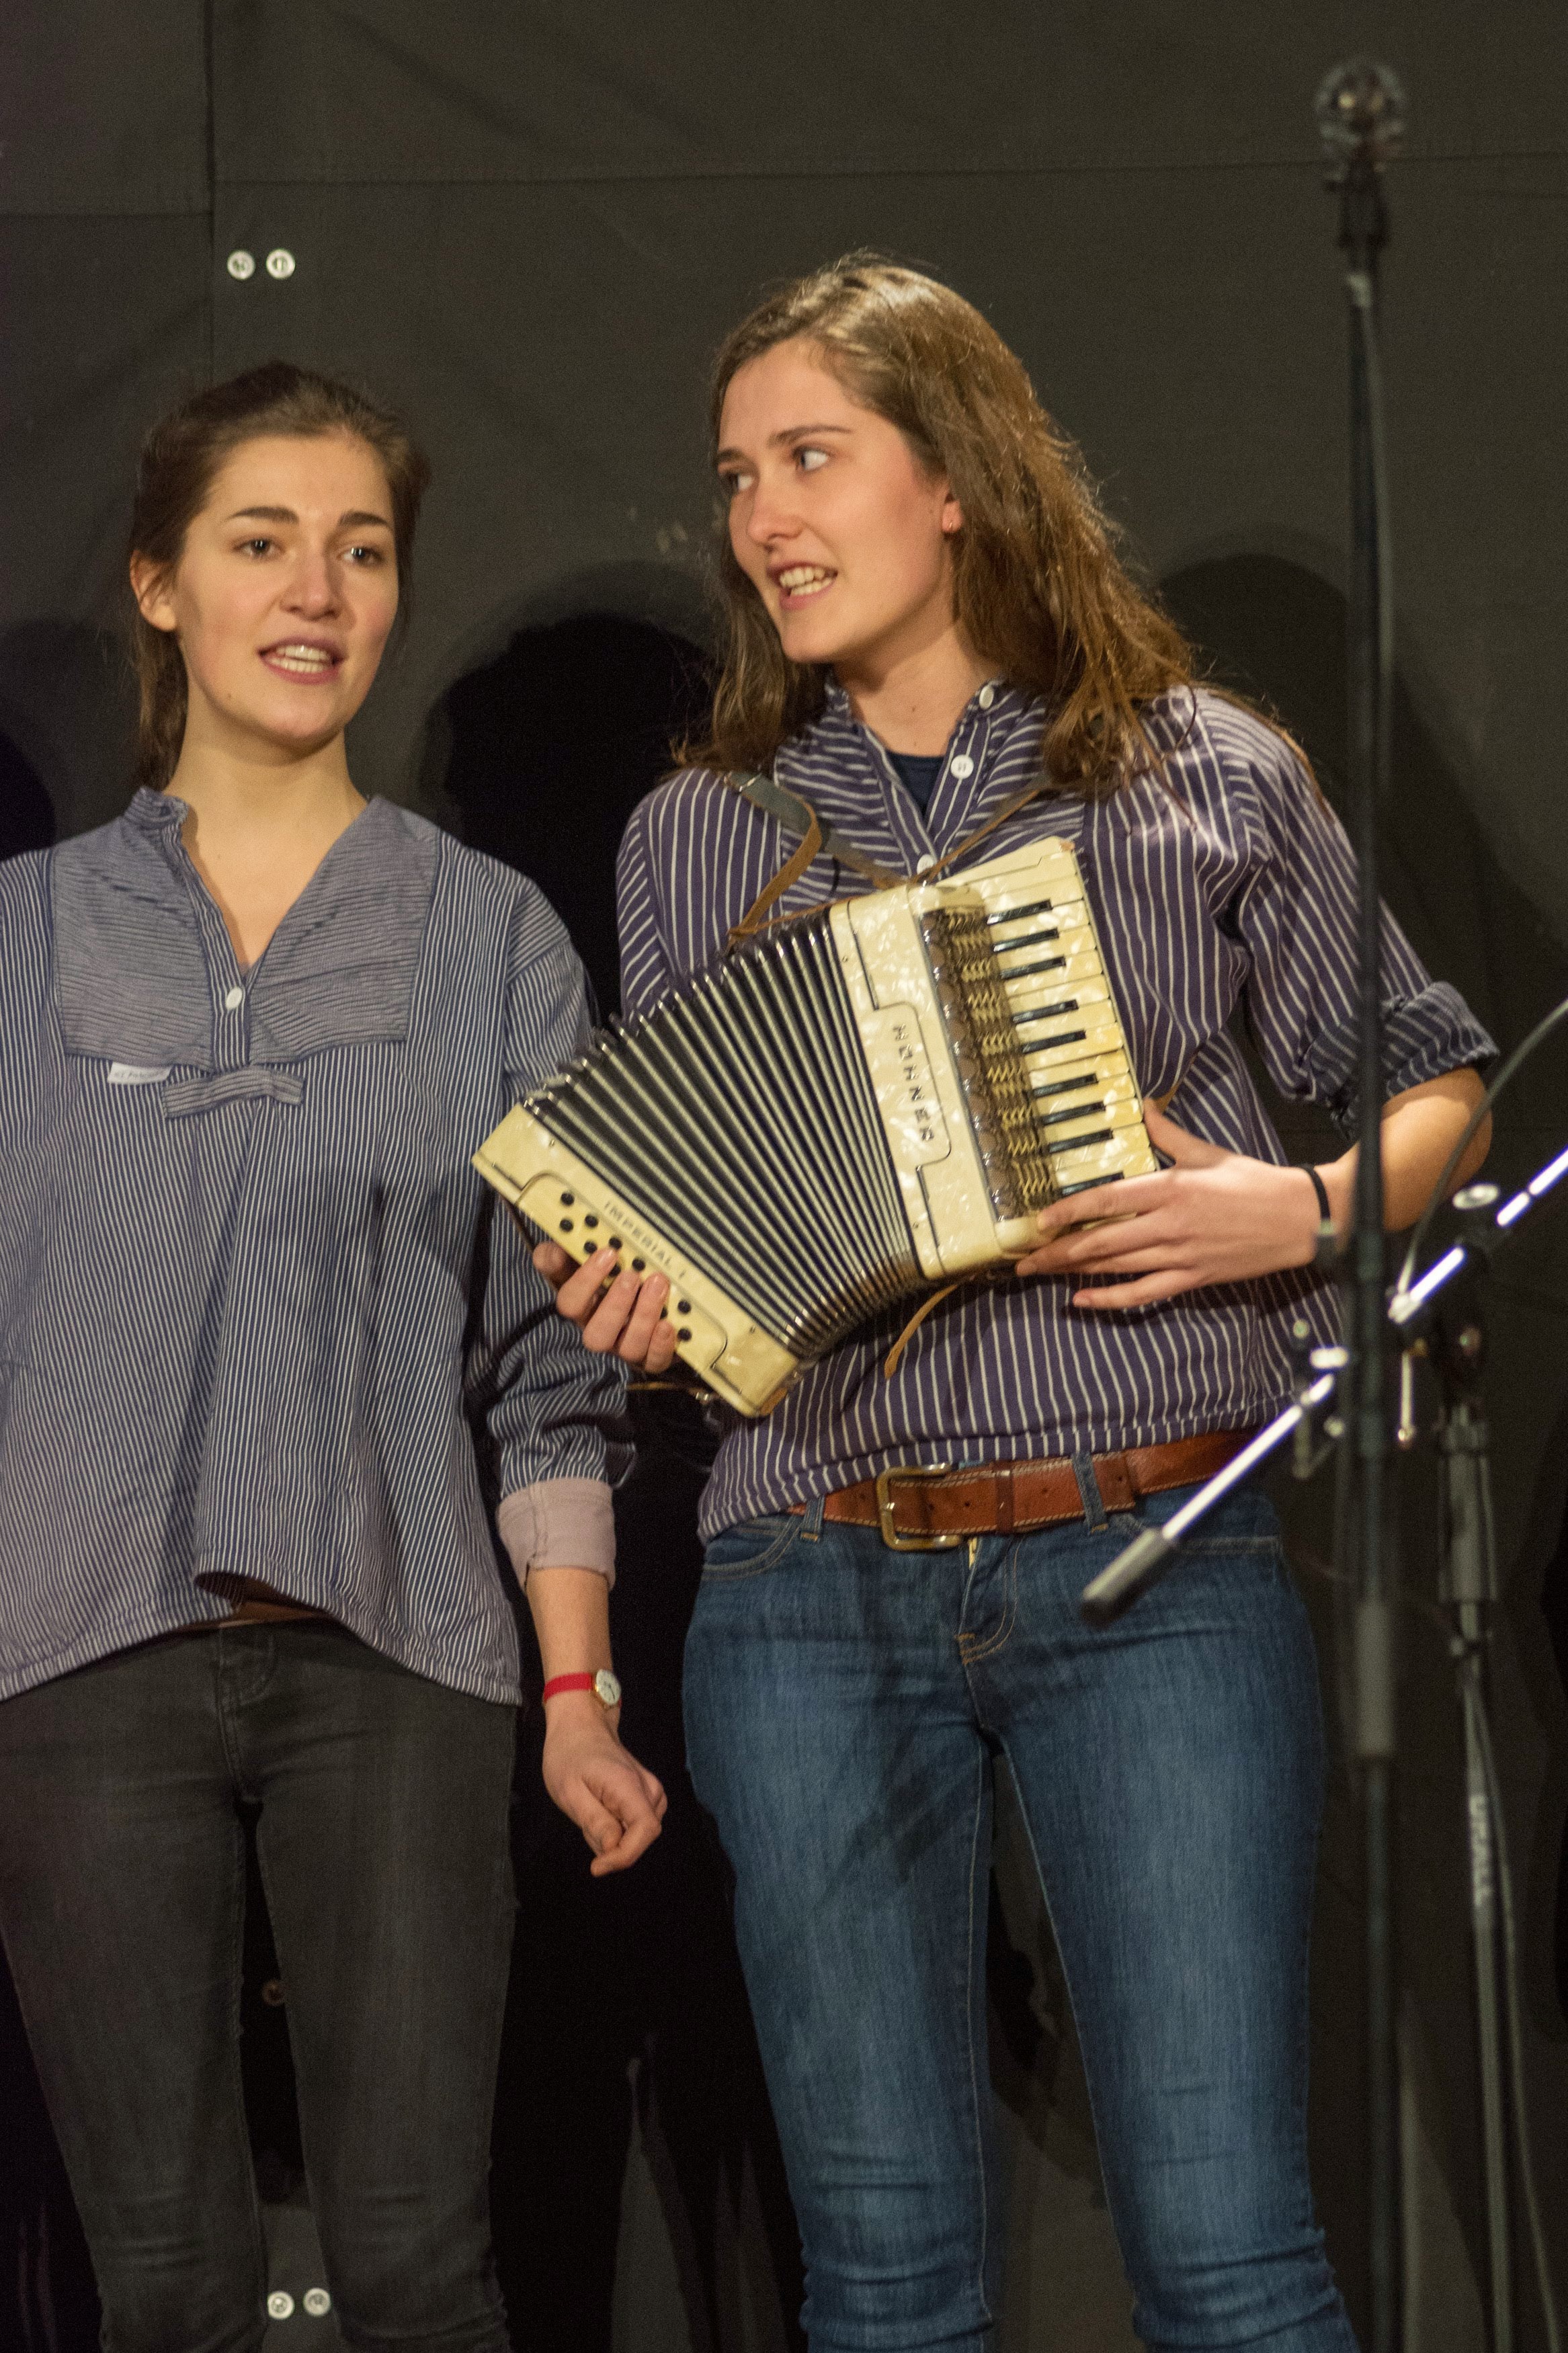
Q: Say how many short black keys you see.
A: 9